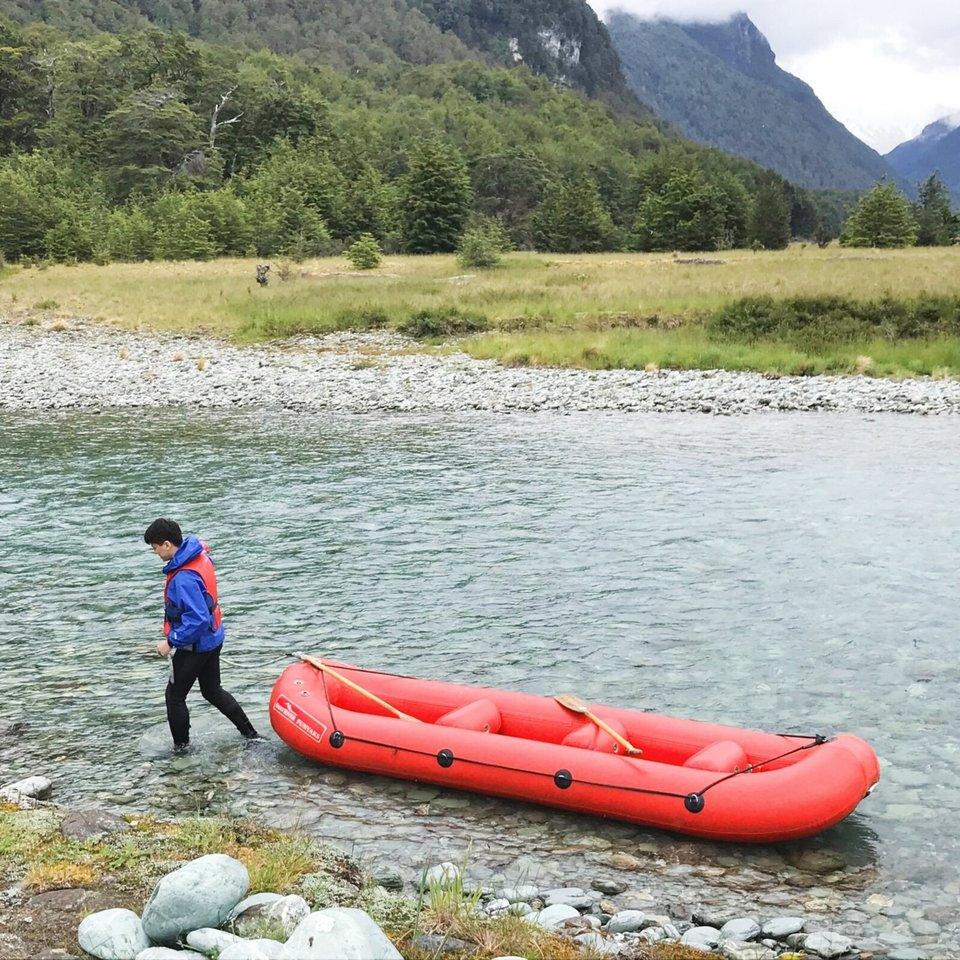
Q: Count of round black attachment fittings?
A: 4